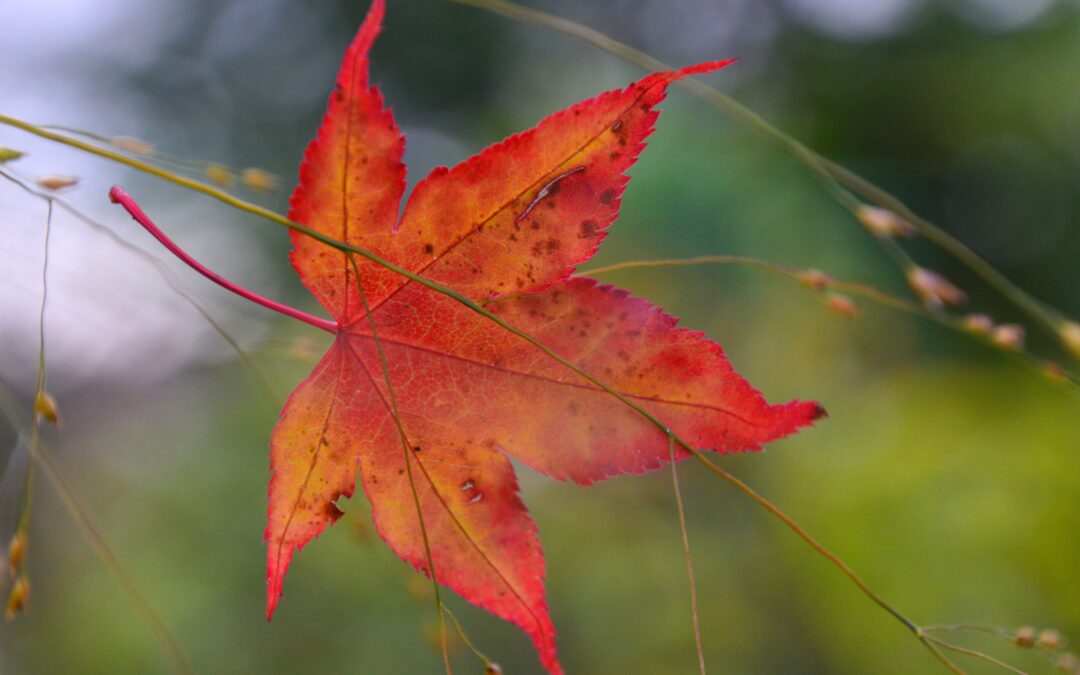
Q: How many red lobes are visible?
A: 5